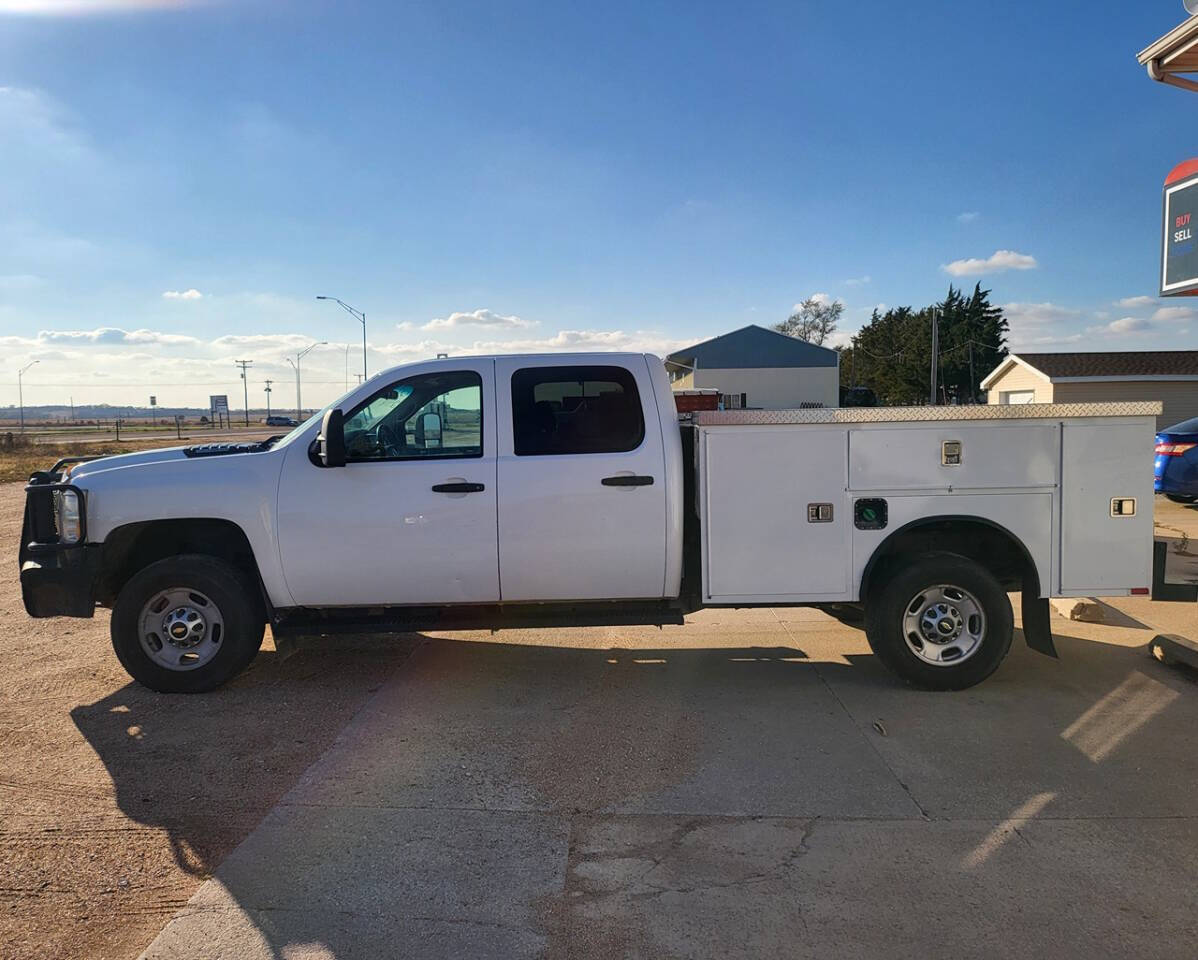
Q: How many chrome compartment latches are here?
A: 3